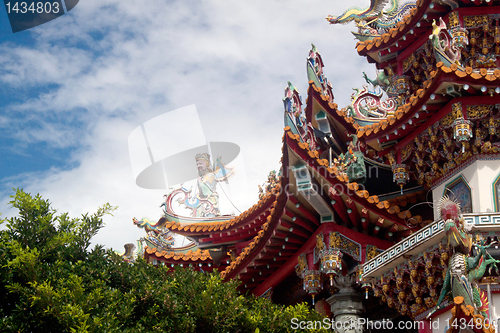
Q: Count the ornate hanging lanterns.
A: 7